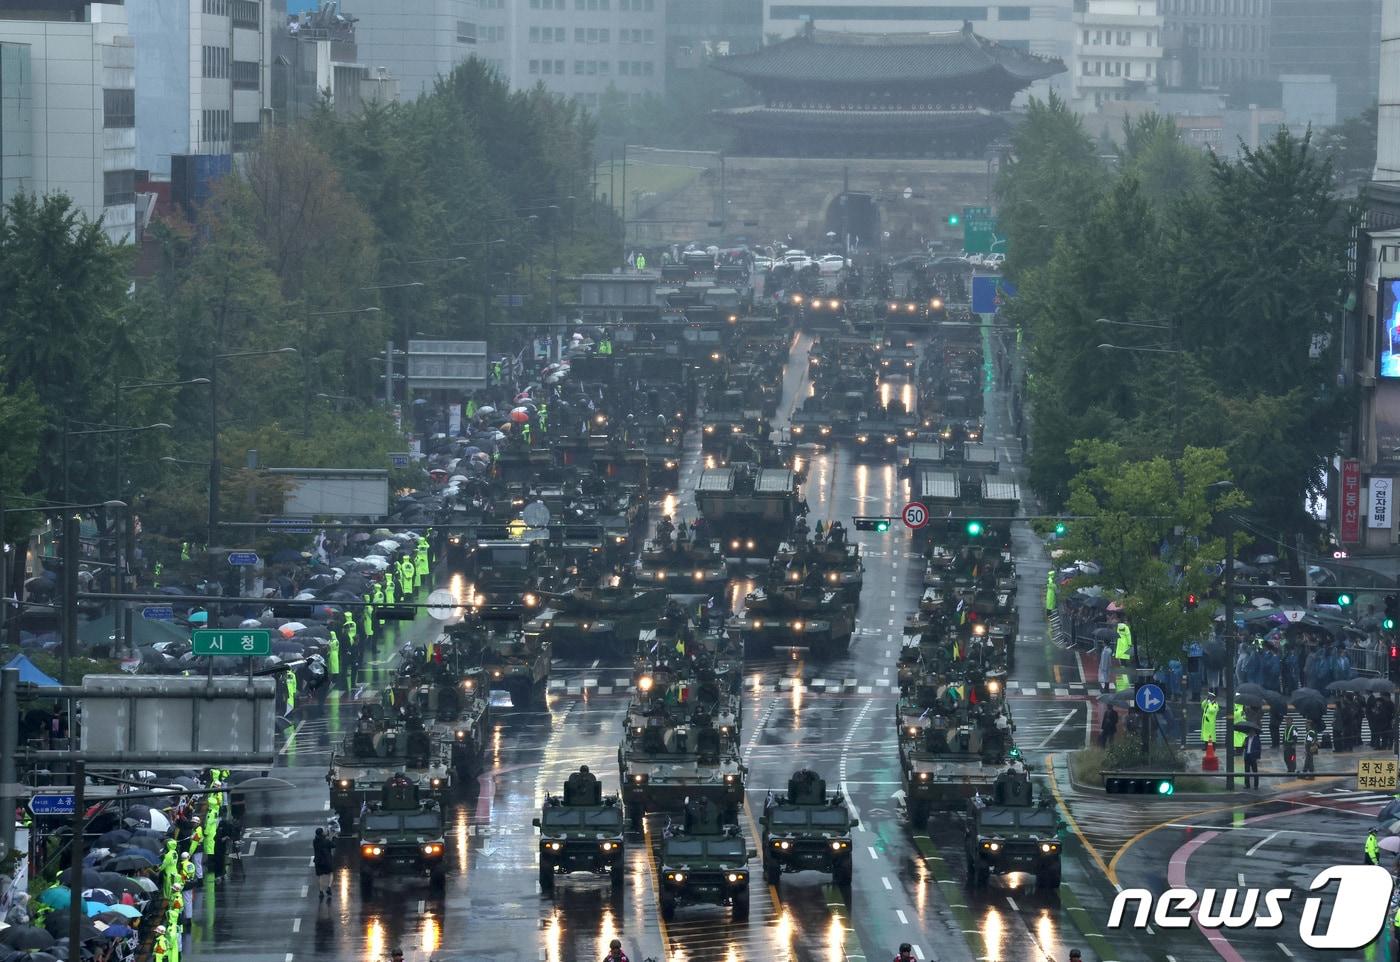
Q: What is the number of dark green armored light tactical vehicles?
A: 5